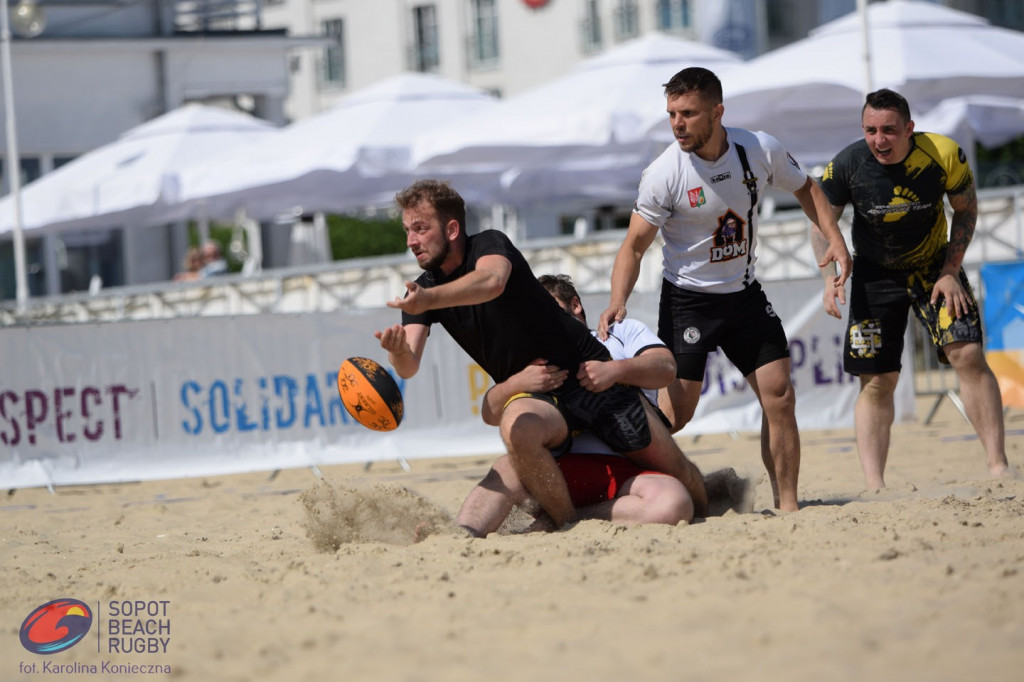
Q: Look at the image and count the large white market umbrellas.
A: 4